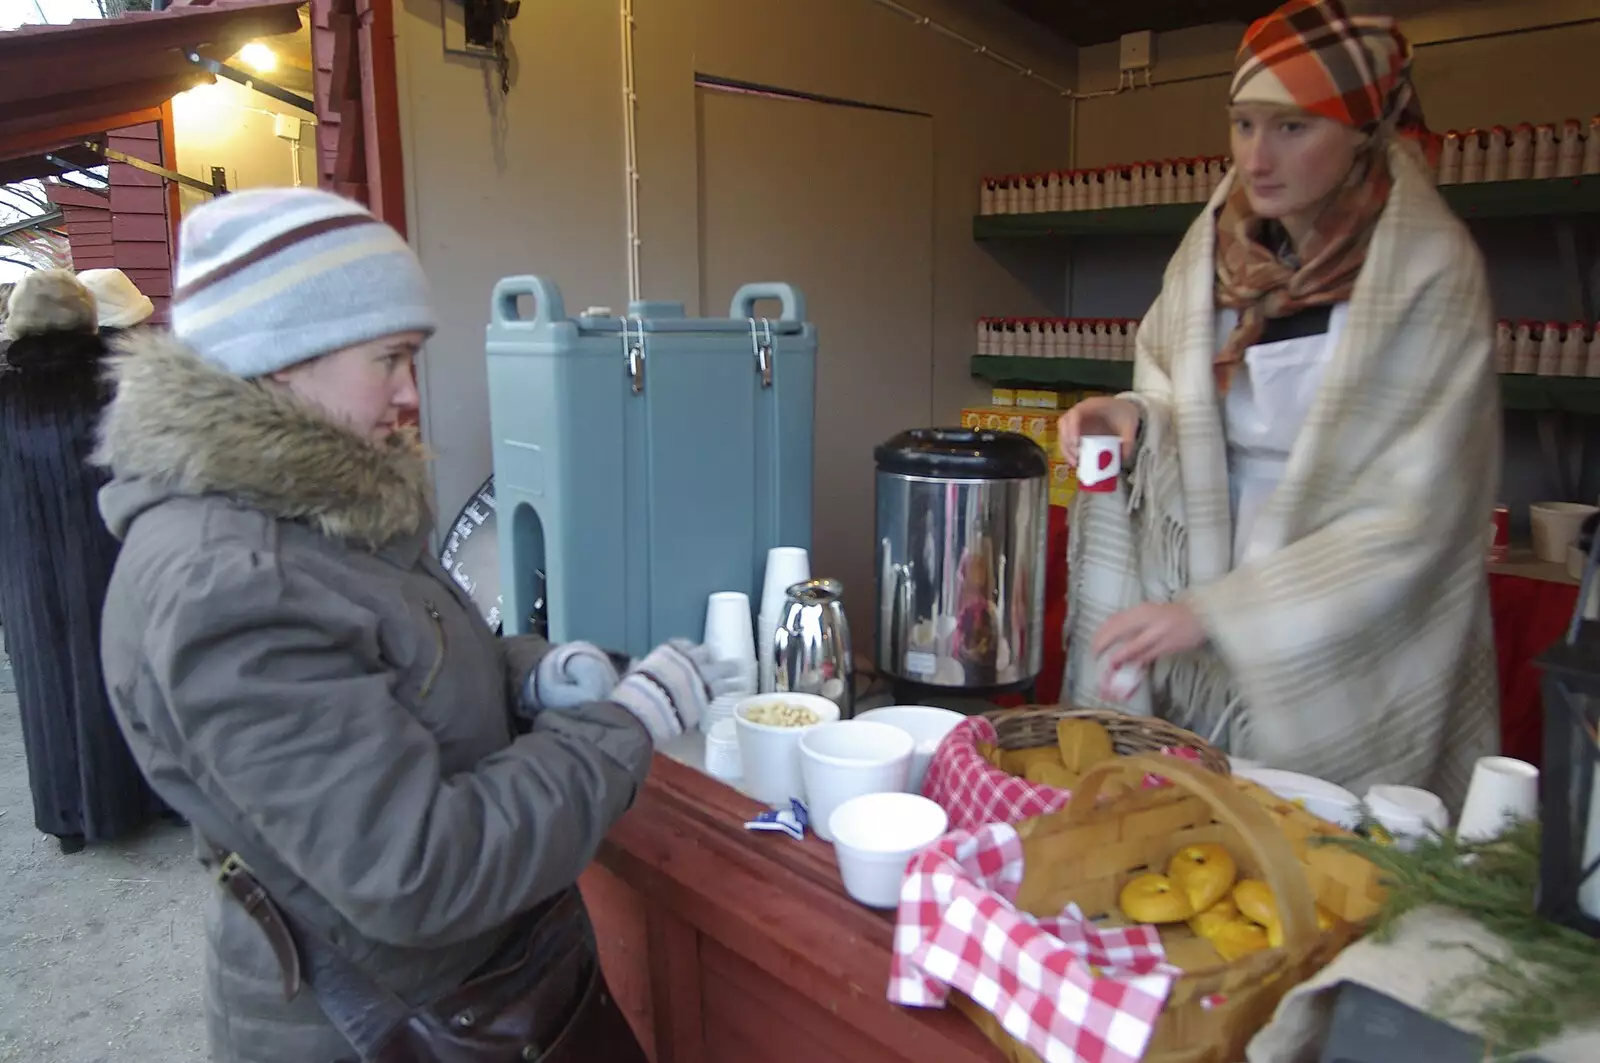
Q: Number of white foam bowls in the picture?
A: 4